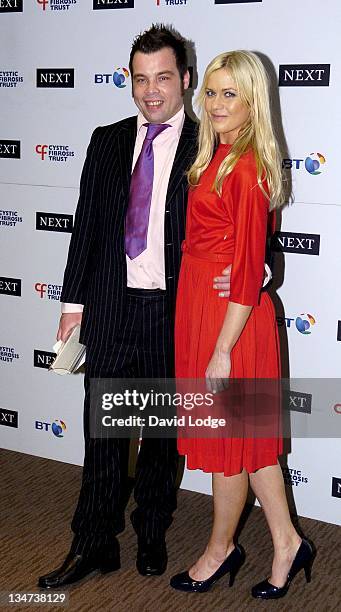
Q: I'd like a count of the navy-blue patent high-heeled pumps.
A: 2